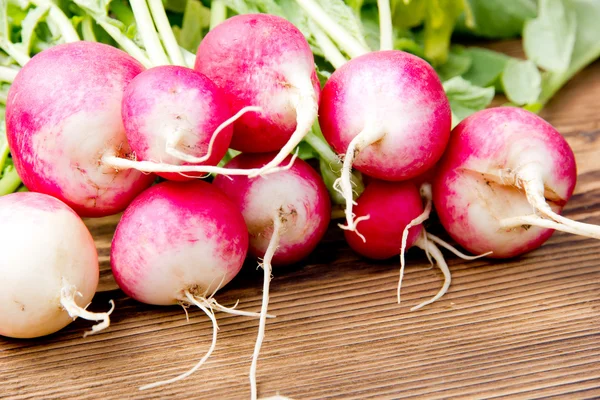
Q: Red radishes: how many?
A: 8